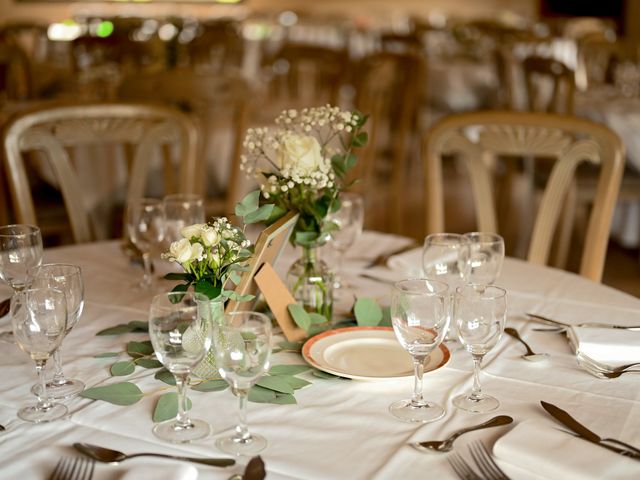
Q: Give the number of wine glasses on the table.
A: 12